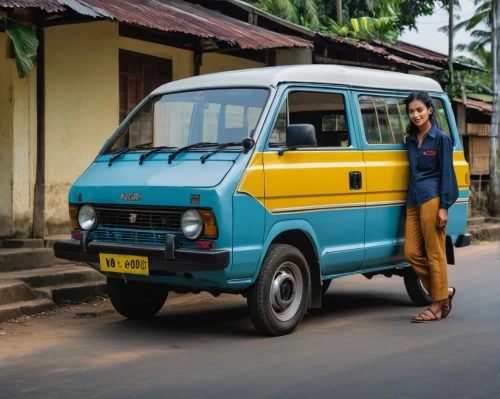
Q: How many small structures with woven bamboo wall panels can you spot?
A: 1